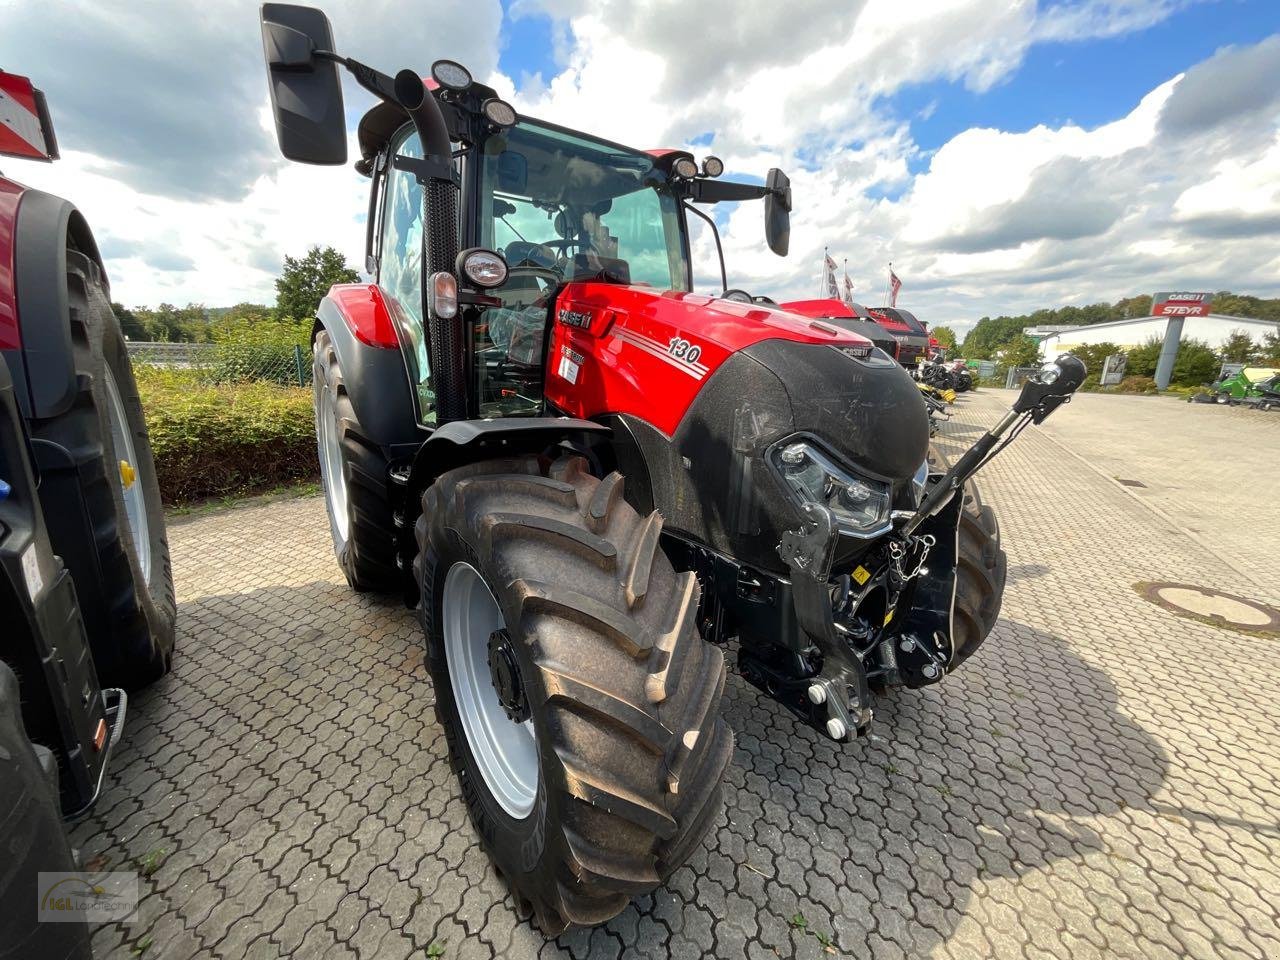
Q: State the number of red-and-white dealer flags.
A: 3